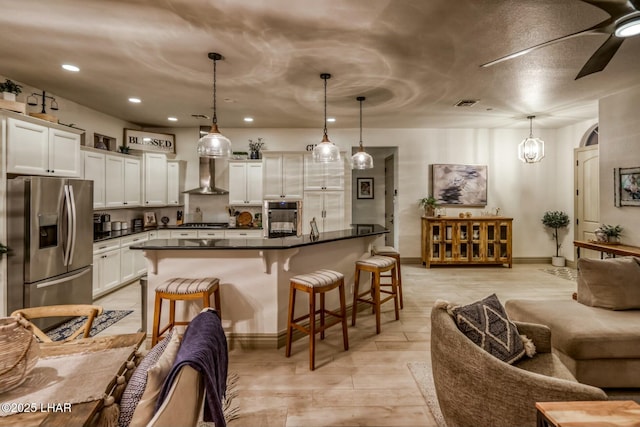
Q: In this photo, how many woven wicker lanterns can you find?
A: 1